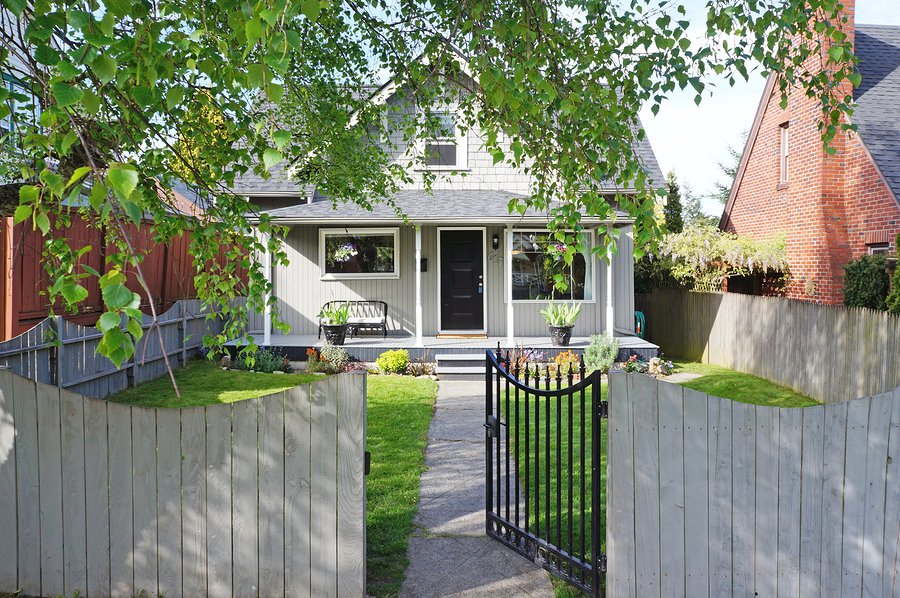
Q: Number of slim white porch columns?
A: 4